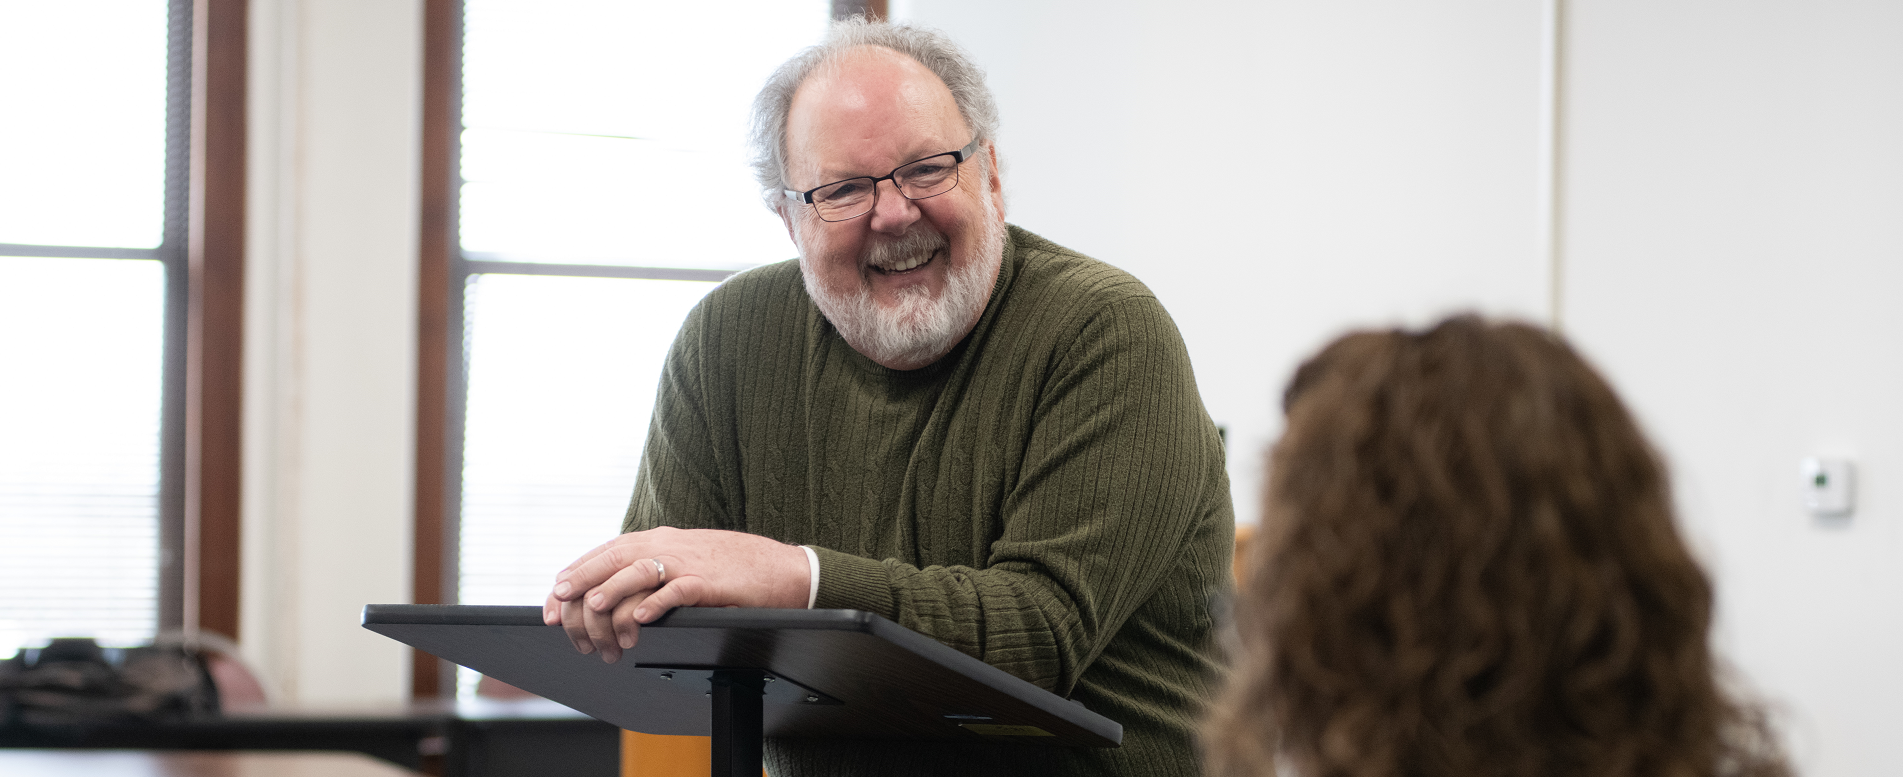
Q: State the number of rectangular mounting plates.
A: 1